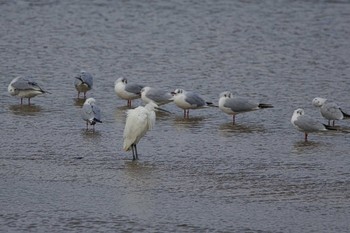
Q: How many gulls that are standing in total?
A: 9